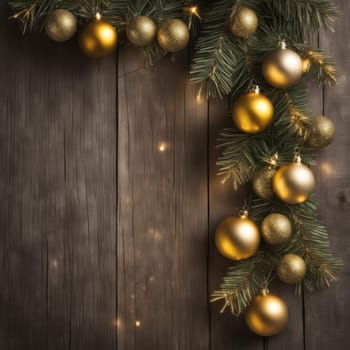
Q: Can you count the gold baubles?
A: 14